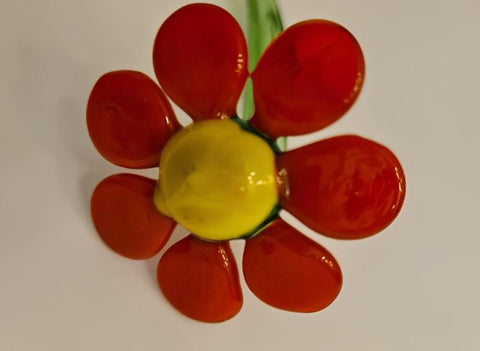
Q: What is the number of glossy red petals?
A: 7